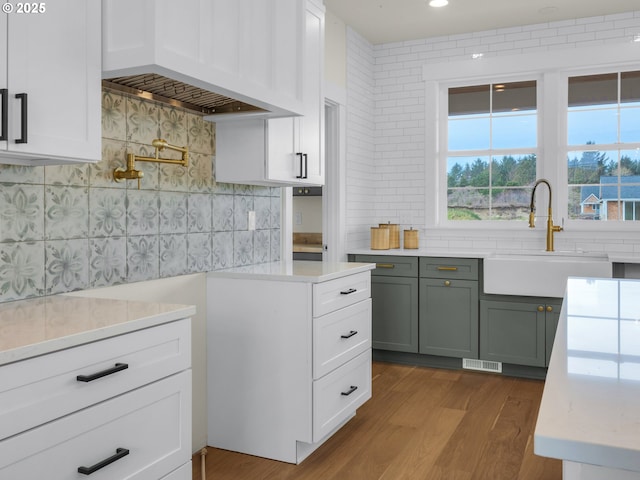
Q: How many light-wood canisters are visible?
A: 3